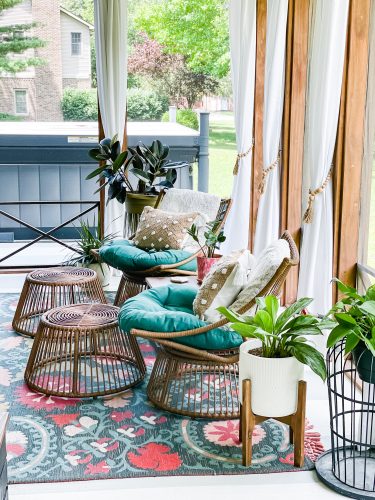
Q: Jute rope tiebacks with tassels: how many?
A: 3